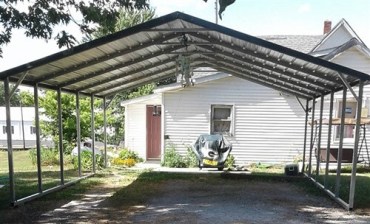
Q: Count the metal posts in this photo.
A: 12